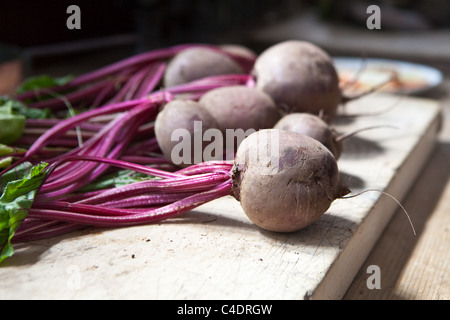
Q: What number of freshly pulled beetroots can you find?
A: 7